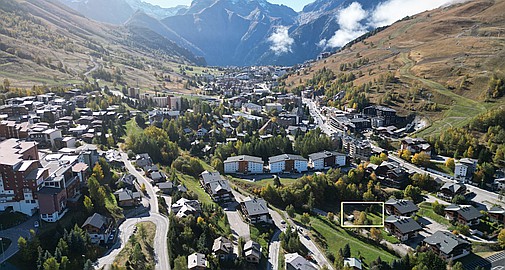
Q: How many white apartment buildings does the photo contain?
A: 3